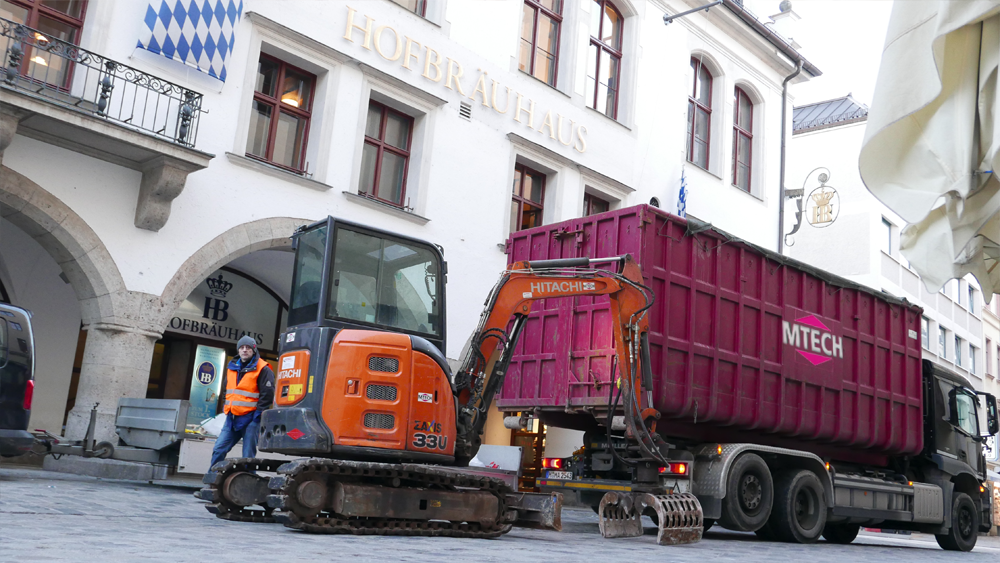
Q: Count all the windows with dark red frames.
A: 10